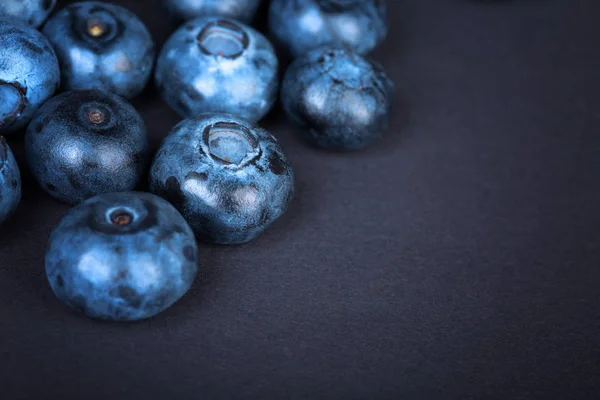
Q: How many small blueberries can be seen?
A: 11